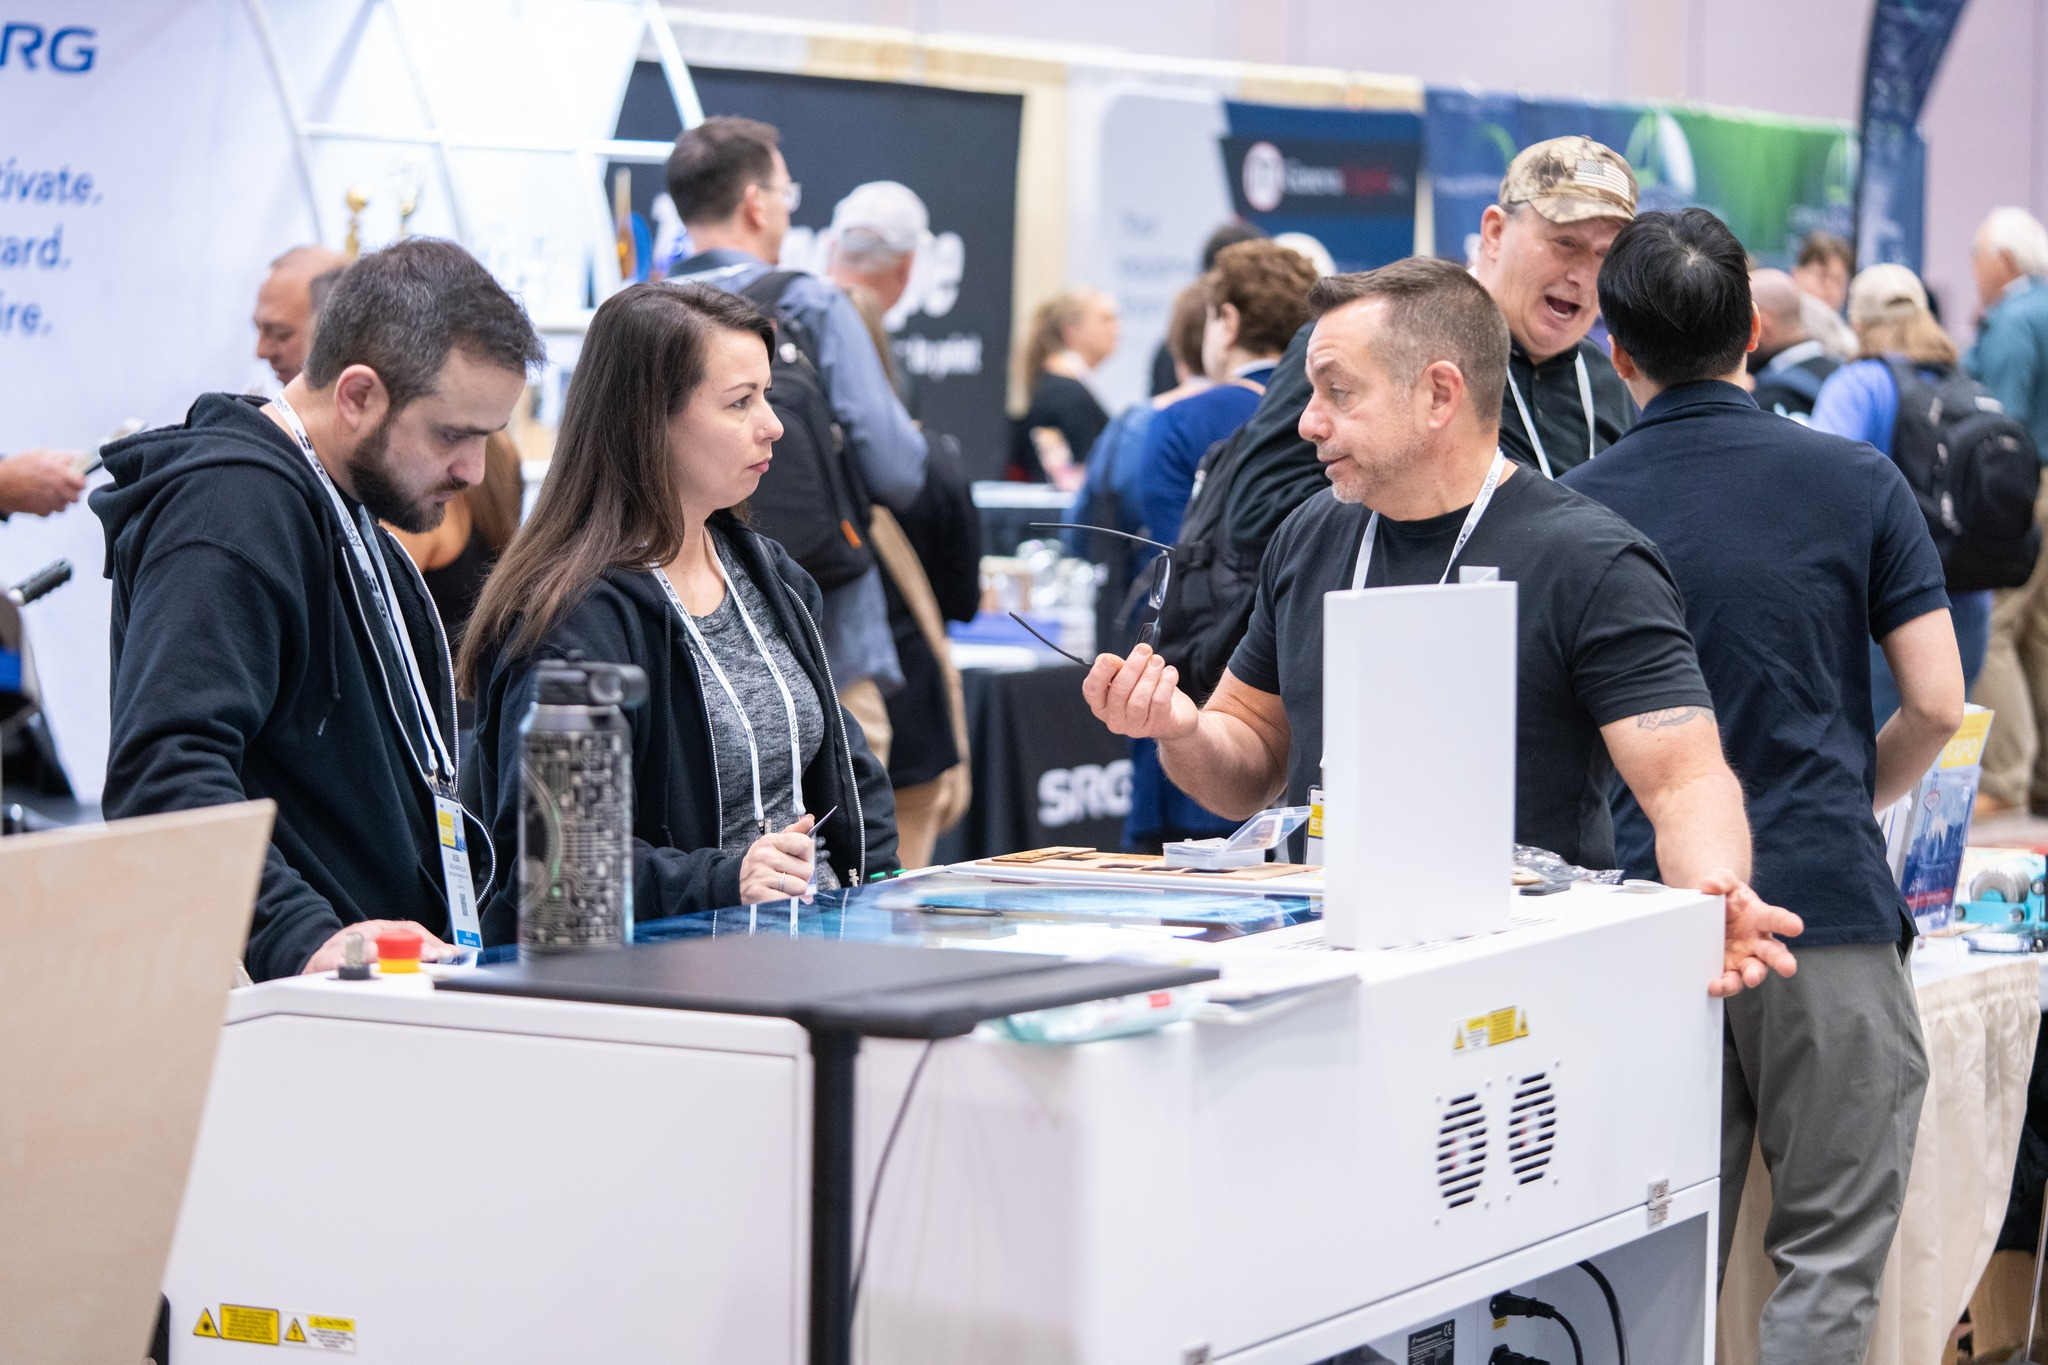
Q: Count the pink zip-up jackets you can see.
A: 0